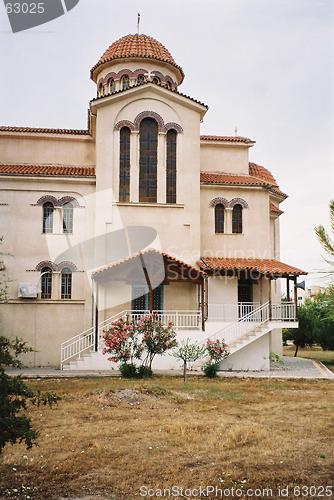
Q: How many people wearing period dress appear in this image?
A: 0